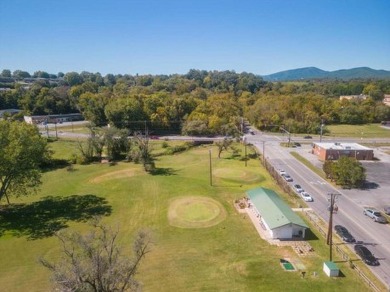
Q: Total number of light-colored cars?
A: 5